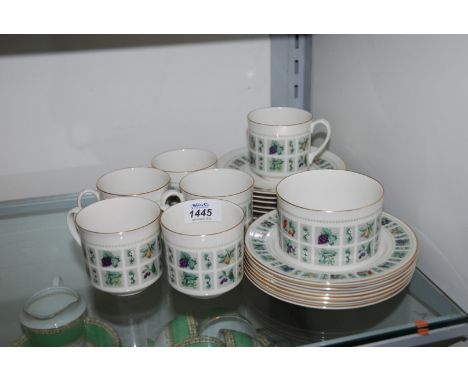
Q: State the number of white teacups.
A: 6